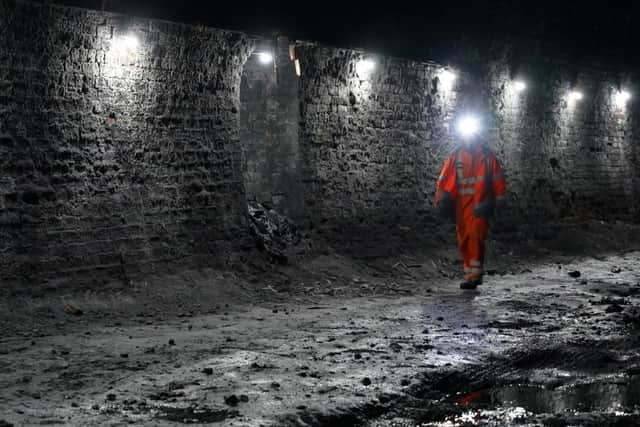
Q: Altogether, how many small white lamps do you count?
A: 7